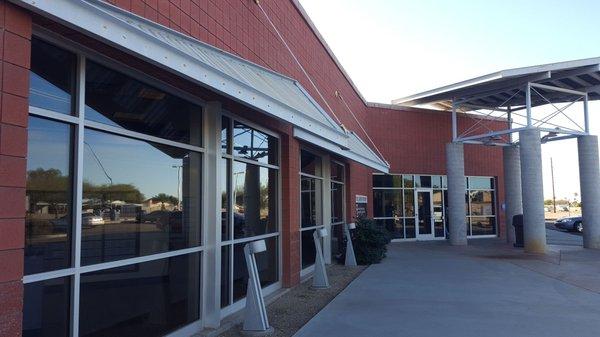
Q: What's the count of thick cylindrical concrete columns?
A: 4